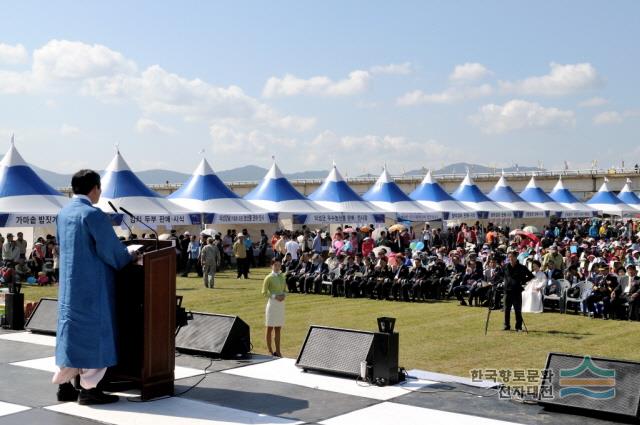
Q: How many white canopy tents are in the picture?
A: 13